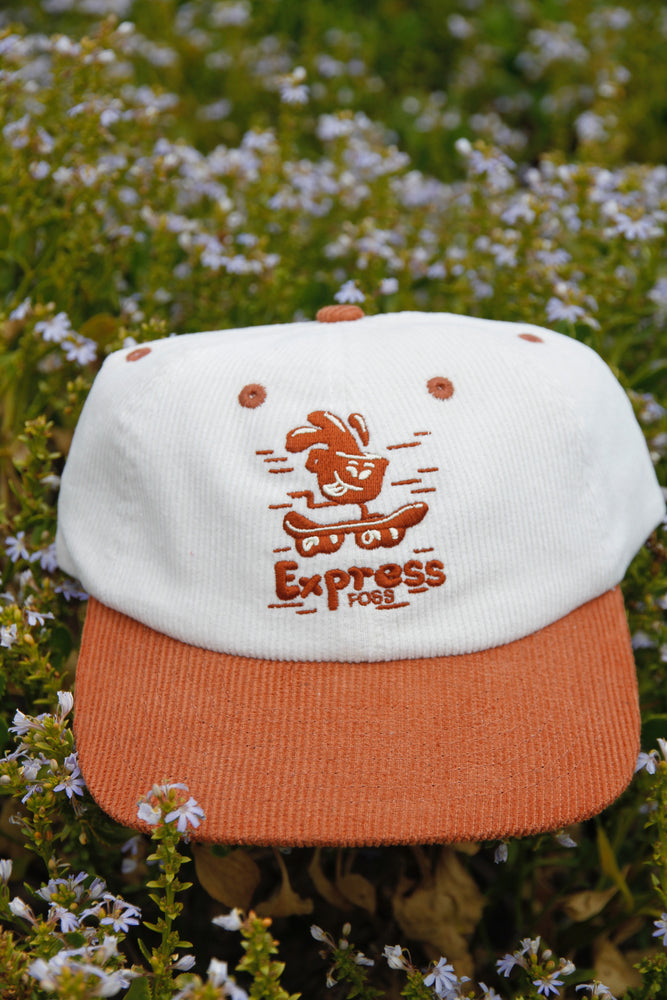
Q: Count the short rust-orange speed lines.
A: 15